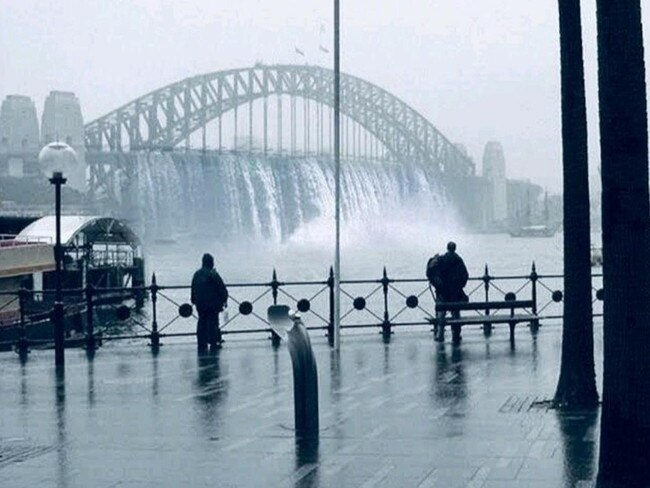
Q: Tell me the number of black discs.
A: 9